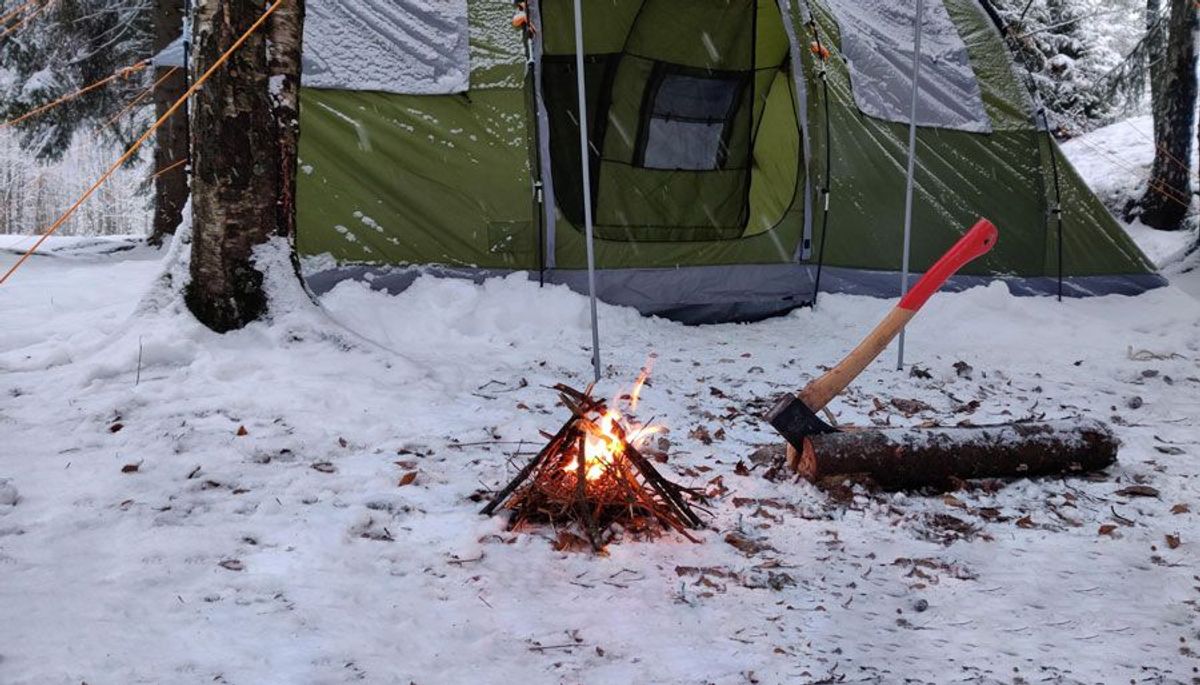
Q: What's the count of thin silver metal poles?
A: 2